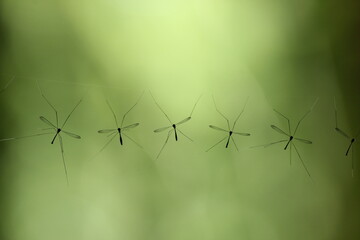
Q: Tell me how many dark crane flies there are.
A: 6